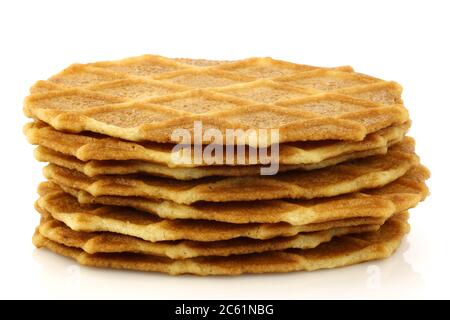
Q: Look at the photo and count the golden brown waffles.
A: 8